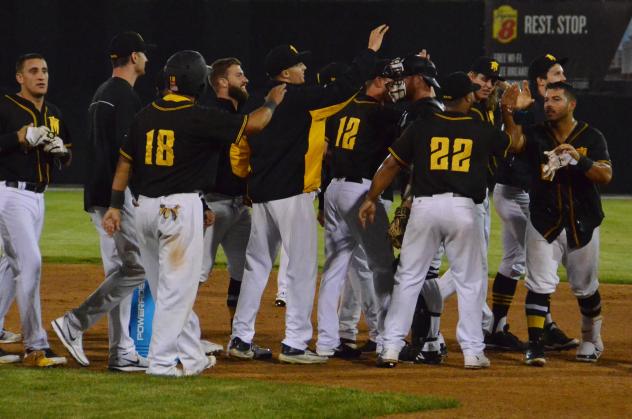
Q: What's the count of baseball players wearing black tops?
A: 12